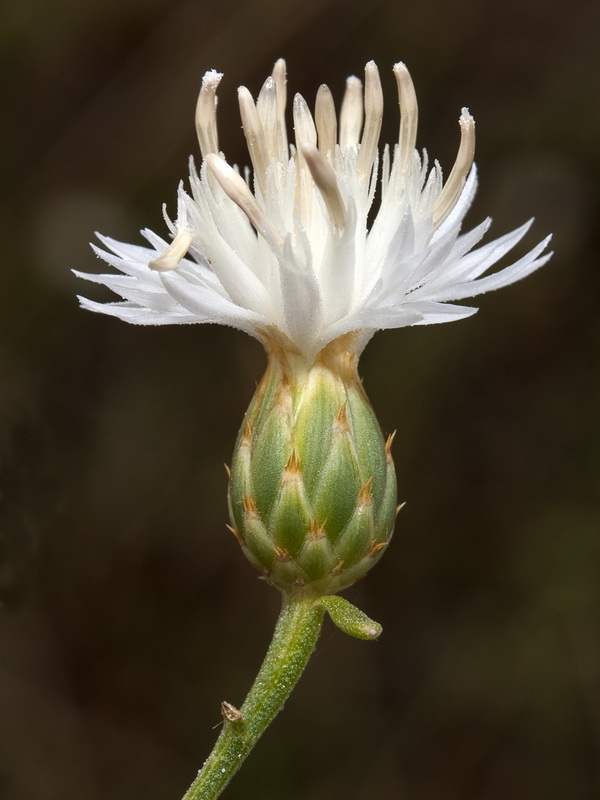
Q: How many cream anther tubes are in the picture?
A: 13